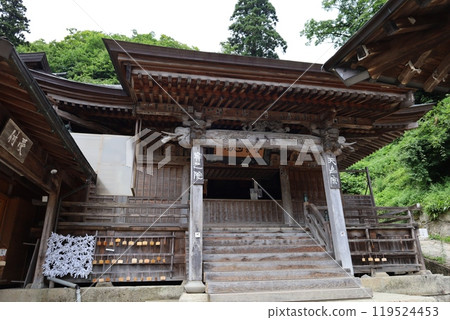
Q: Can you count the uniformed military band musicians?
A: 0